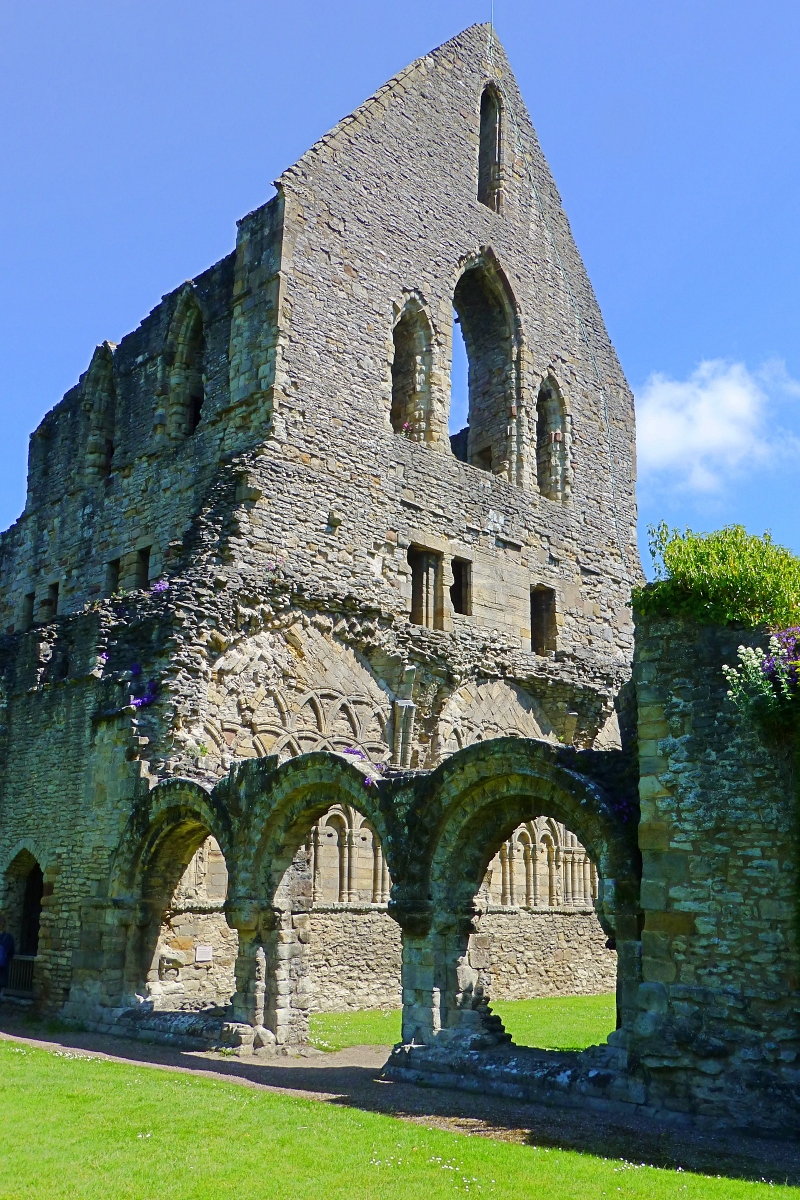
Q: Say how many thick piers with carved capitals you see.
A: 2